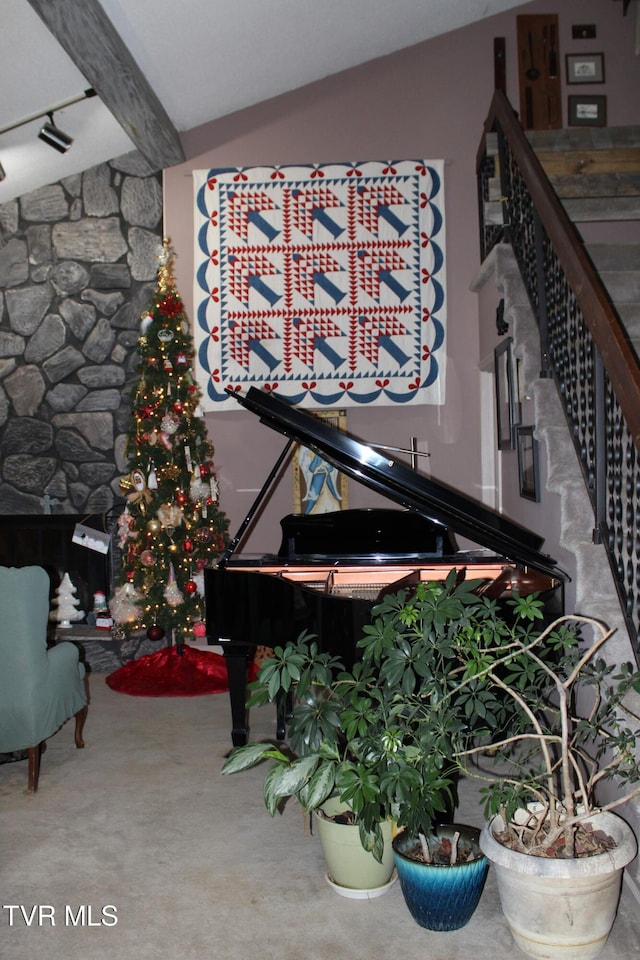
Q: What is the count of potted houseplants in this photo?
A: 3